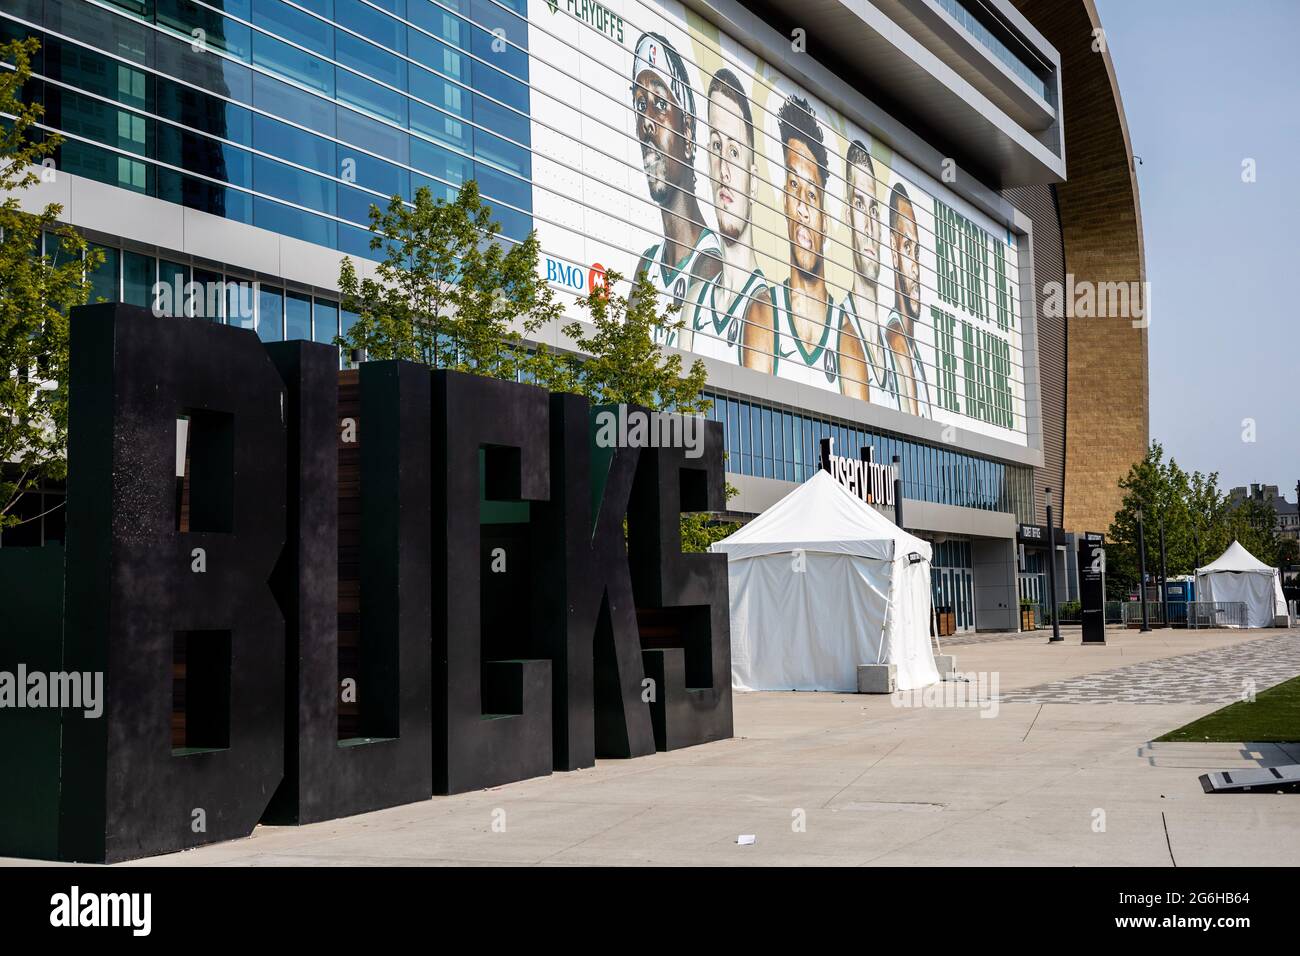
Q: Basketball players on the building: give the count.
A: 5